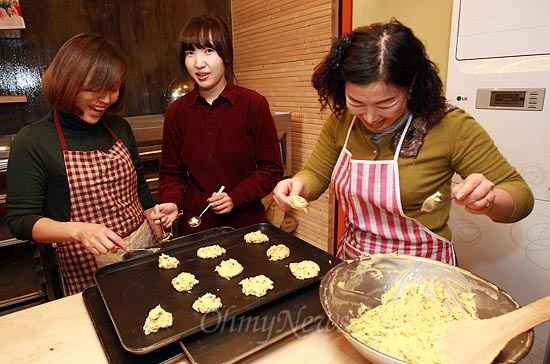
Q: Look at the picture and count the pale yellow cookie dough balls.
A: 10